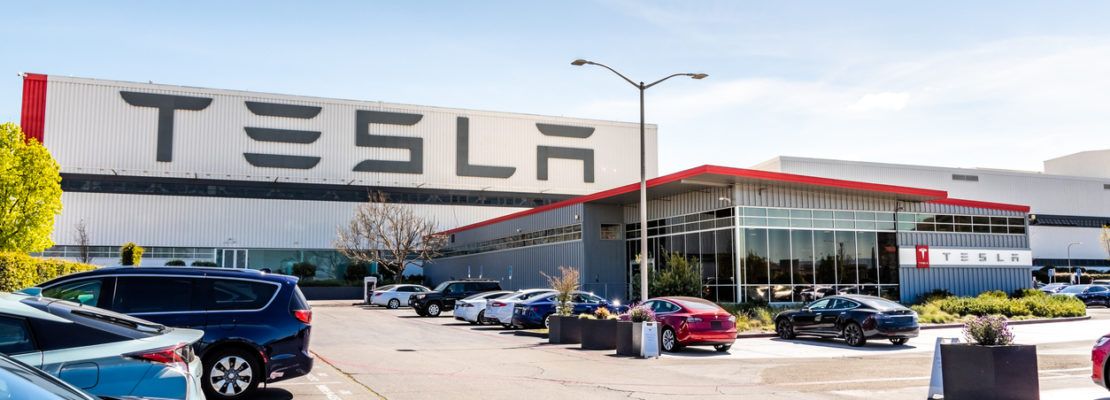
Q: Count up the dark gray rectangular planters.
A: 4